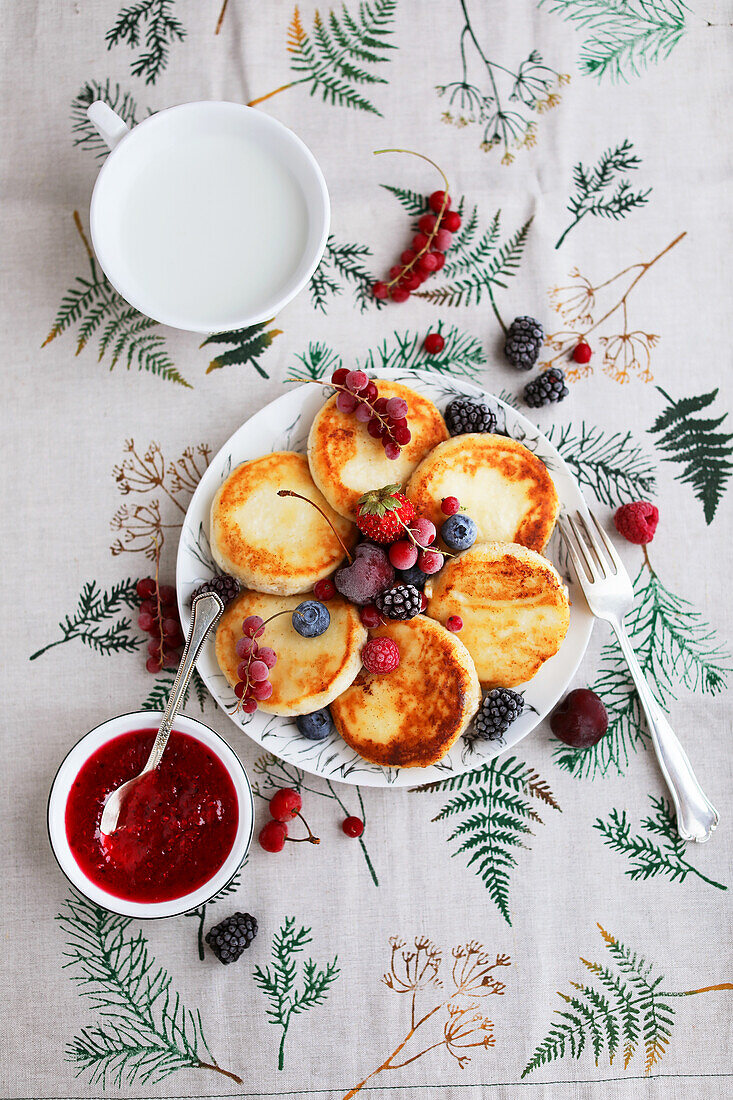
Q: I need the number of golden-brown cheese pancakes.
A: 6